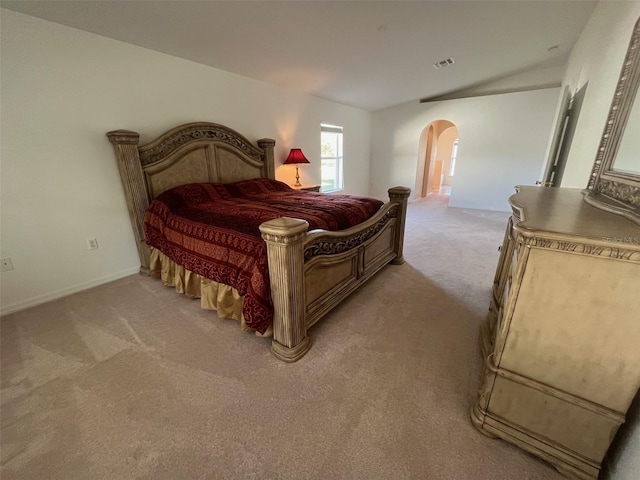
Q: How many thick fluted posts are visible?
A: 4